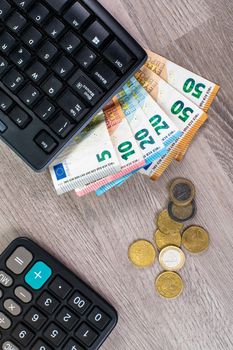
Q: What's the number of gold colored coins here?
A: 5